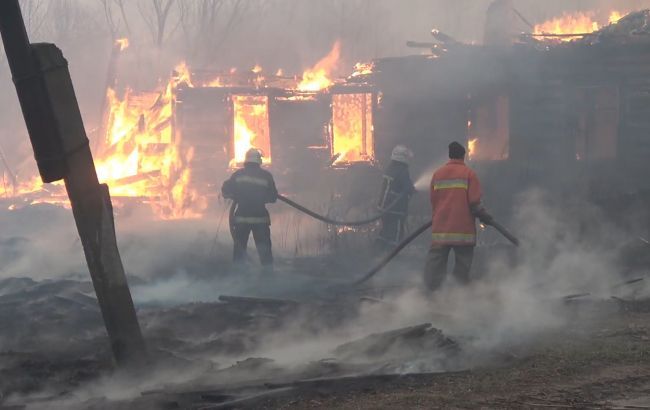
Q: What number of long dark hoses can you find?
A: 2